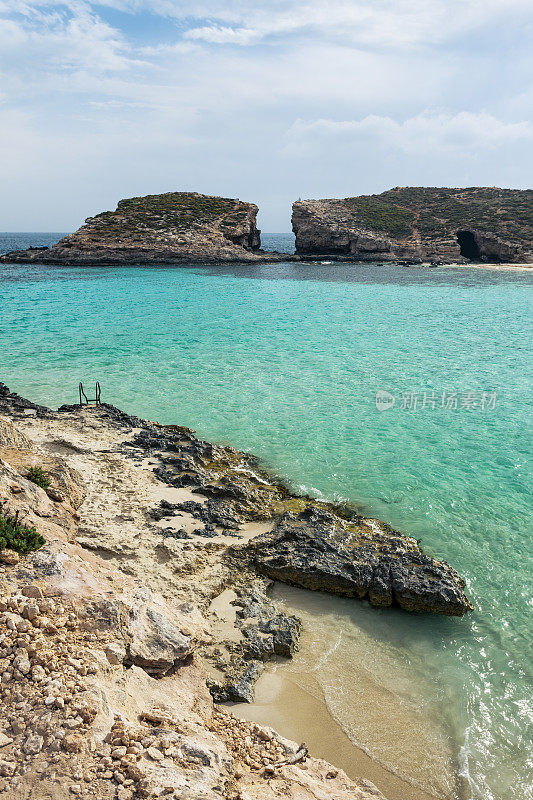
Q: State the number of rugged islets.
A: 2